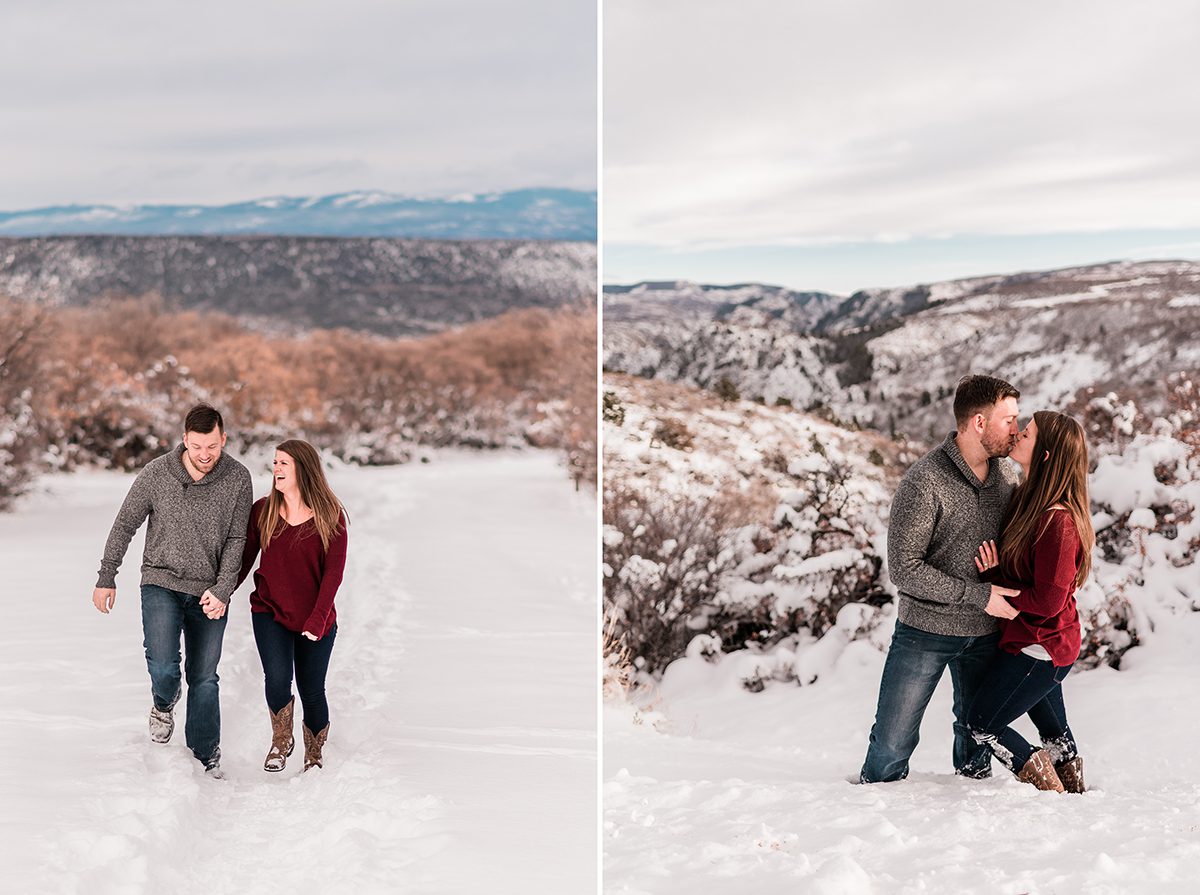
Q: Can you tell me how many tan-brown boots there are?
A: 4